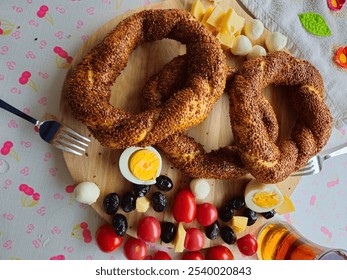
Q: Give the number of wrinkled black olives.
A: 13